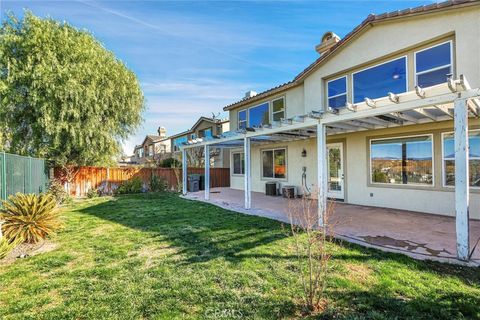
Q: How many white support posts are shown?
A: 5